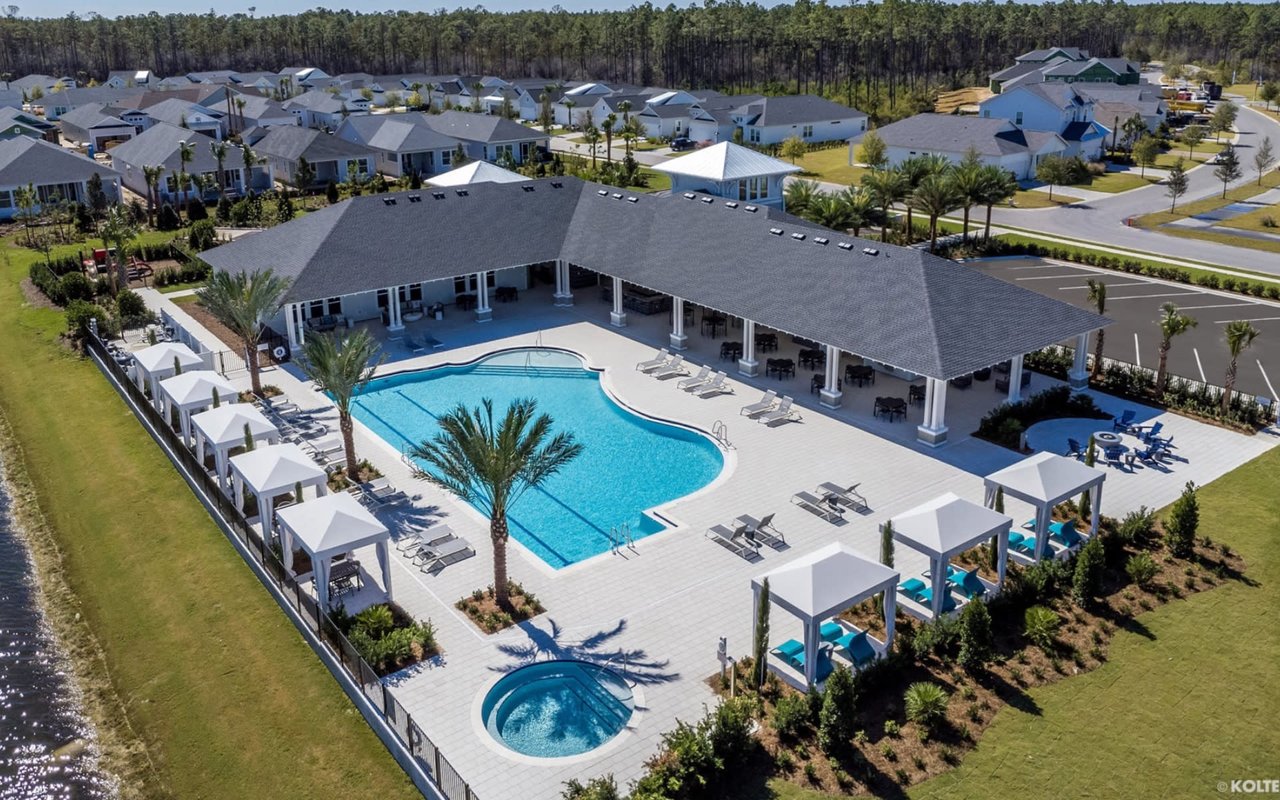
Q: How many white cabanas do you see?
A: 8